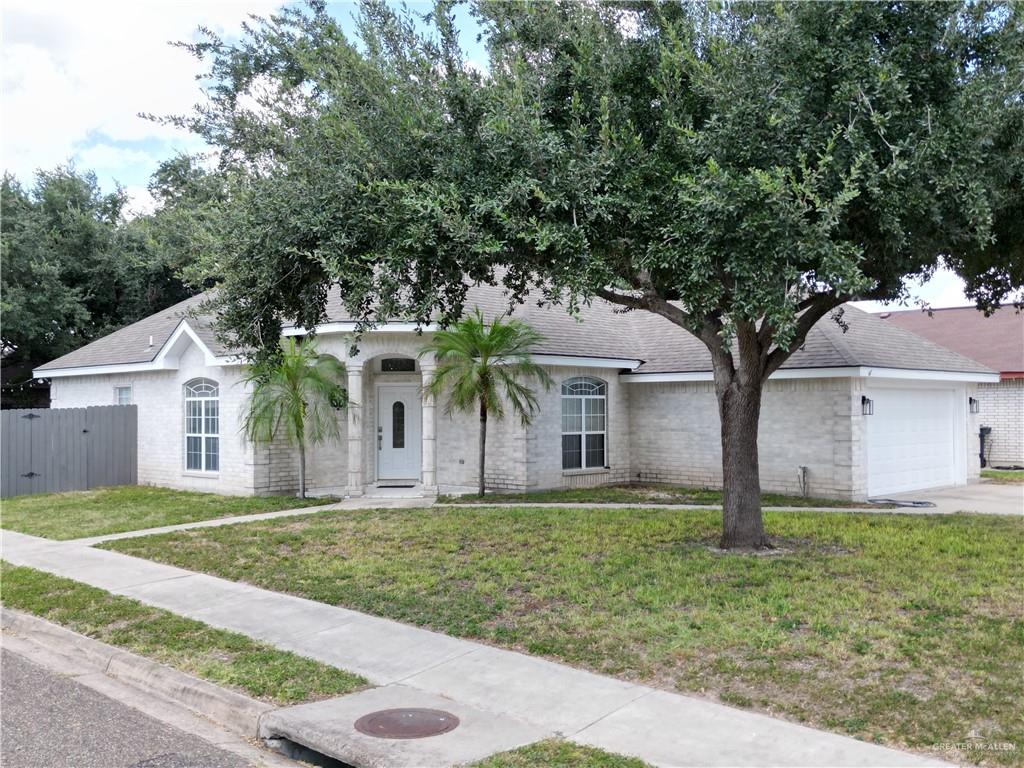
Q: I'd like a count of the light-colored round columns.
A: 2